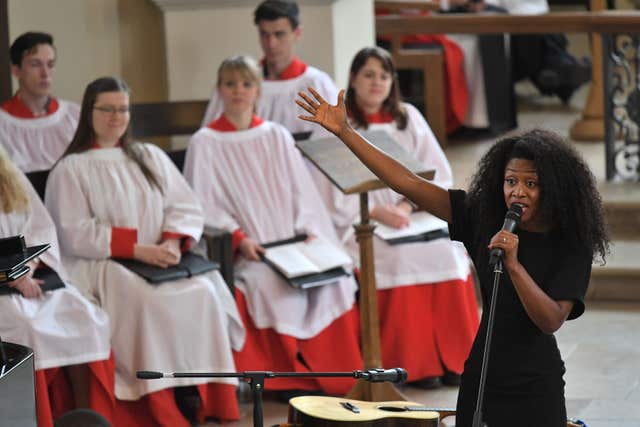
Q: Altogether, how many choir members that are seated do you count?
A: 6